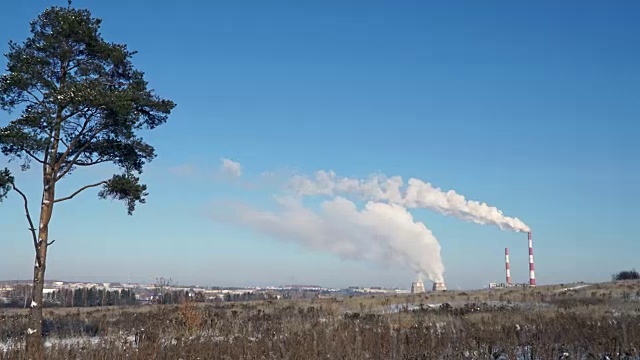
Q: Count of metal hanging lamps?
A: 0